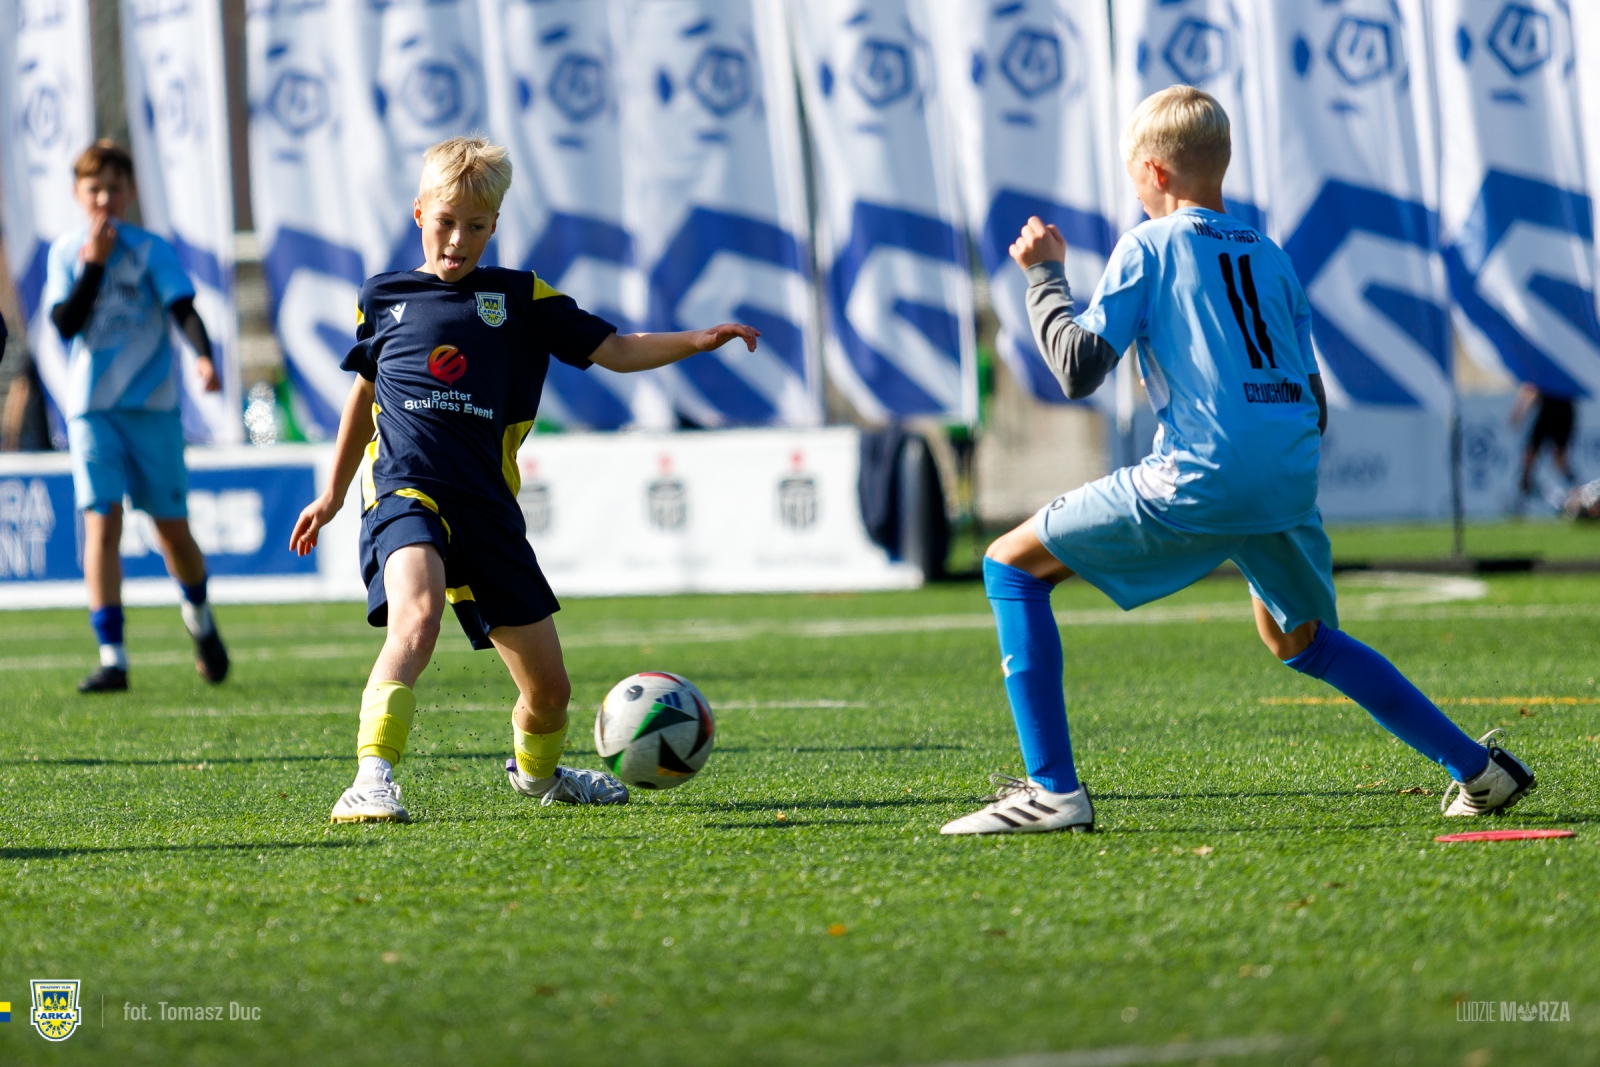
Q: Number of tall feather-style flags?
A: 11